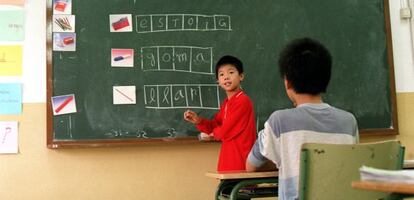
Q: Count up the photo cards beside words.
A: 3